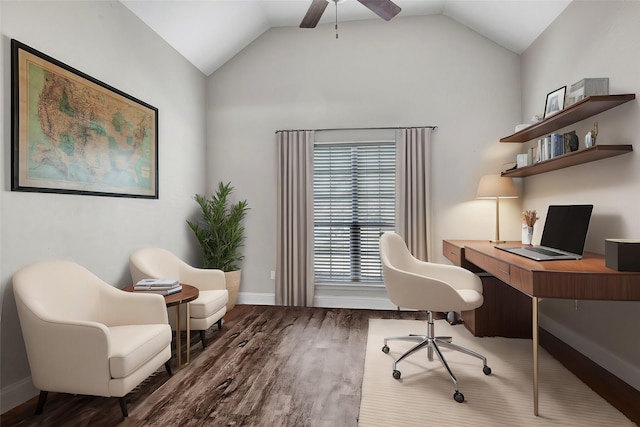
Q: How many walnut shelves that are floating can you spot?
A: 2